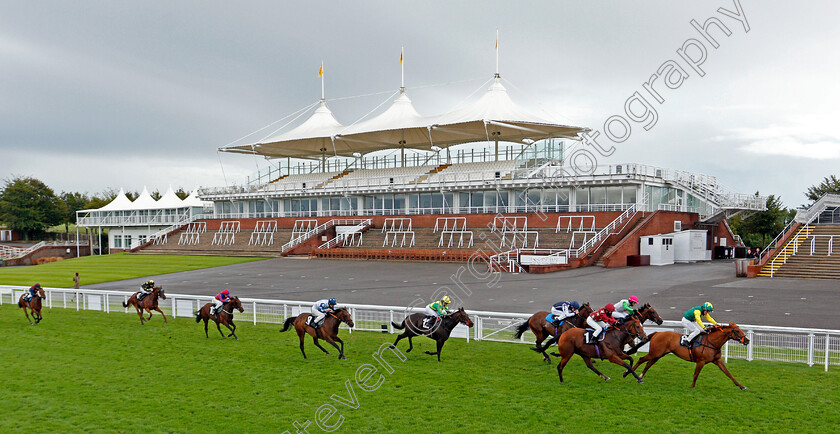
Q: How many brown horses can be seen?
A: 8